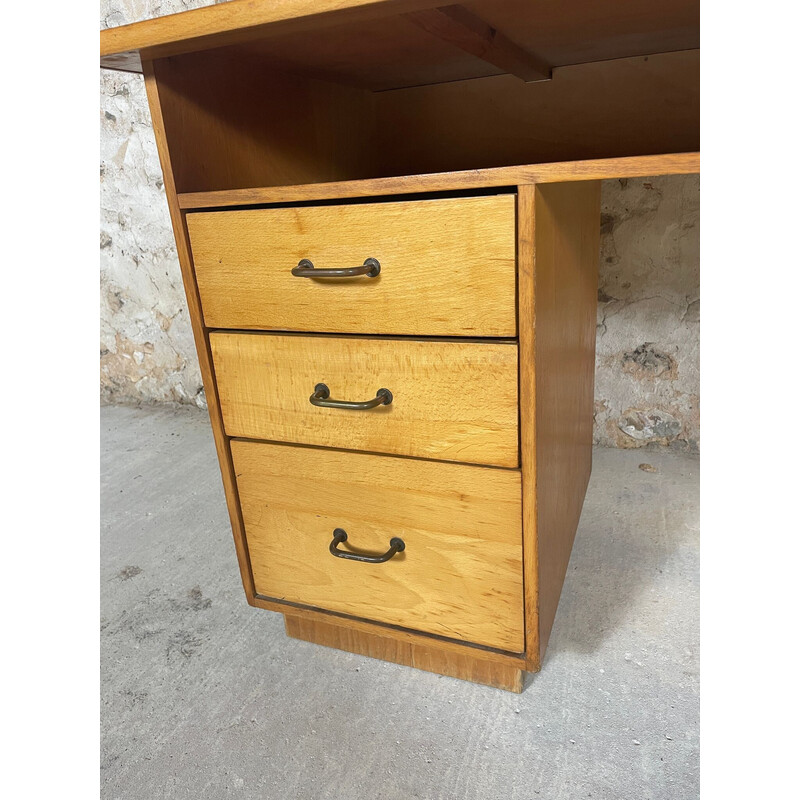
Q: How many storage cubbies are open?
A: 1